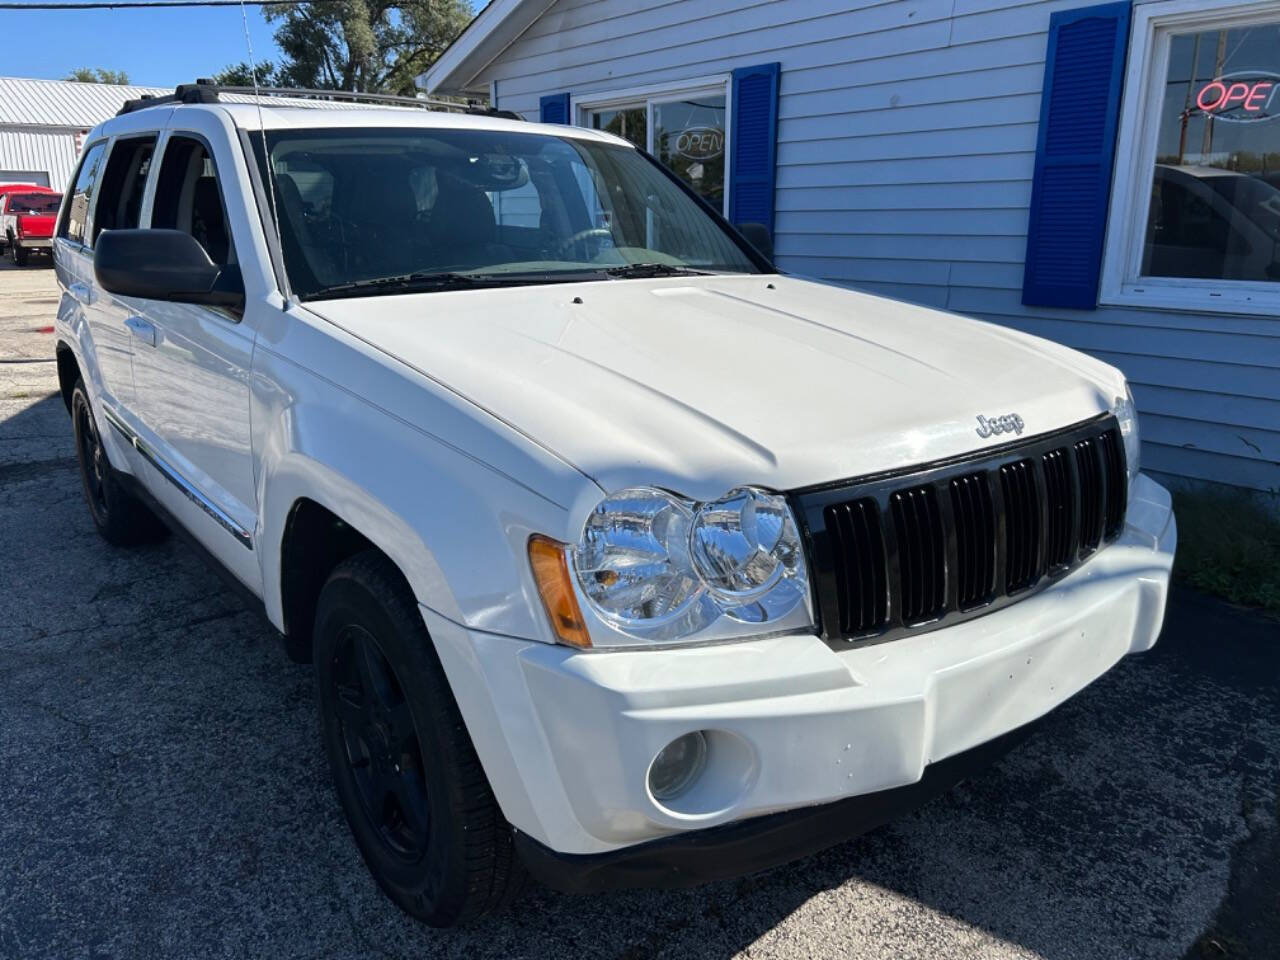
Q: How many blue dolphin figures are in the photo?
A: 0